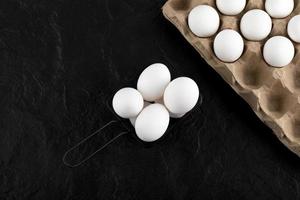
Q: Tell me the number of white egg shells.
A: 11